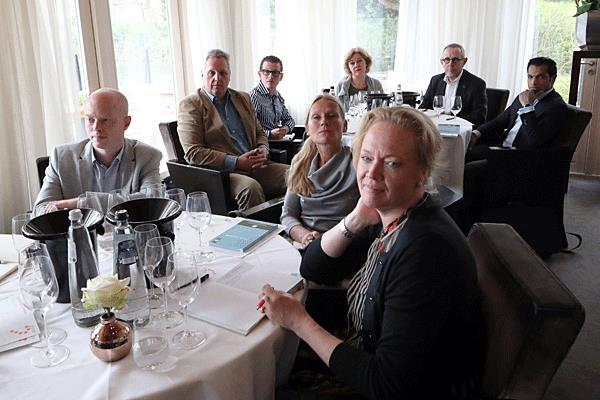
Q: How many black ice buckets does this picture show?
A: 4